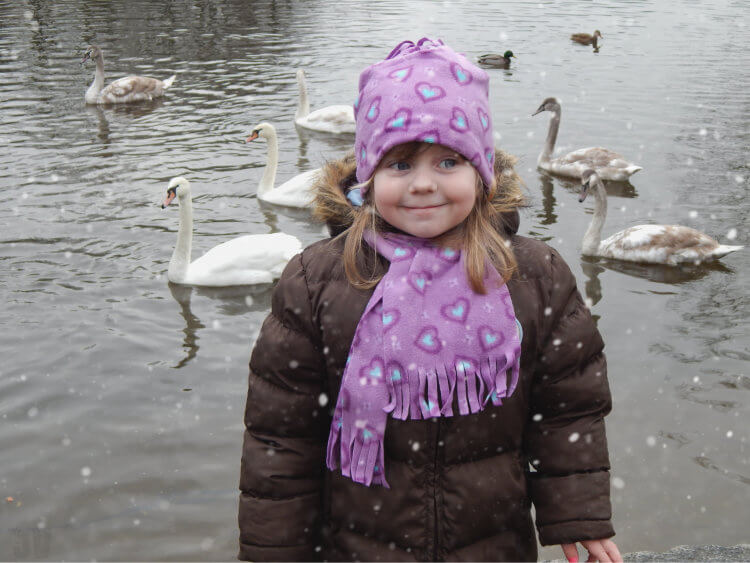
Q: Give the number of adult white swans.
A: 3